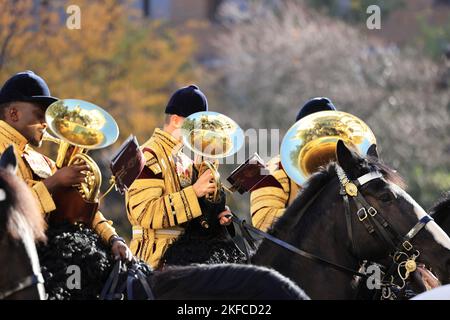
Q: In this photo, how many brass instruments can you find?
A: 3